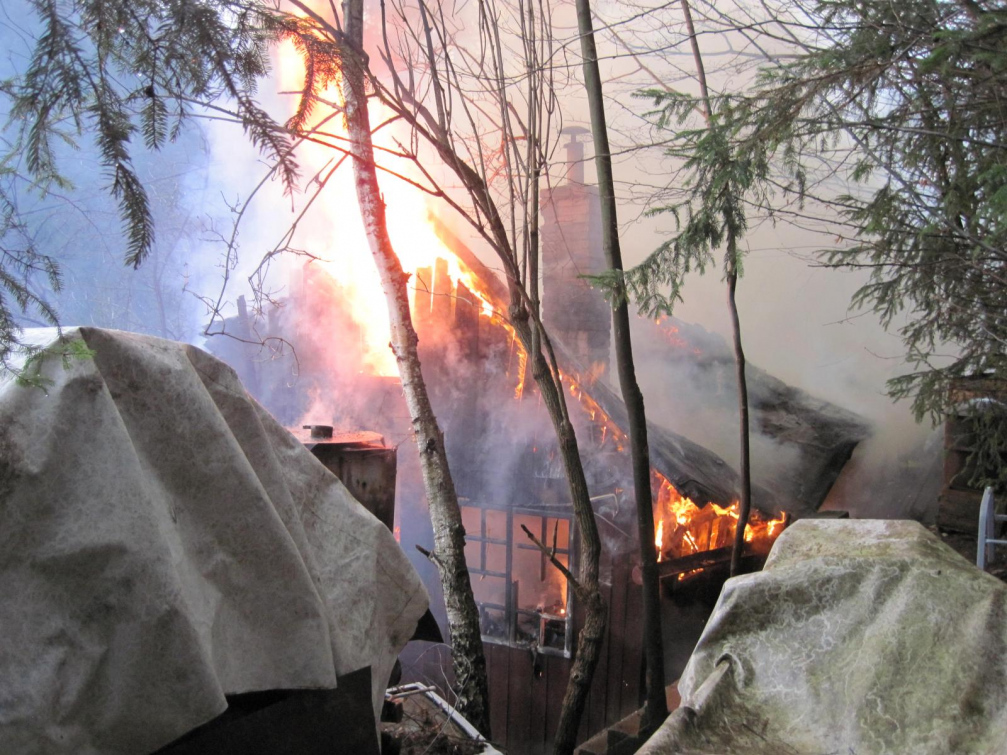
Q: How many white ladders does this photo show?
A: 1